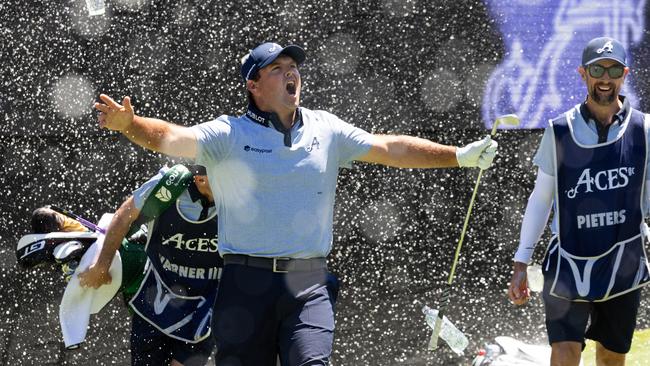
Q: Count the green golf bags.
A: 1